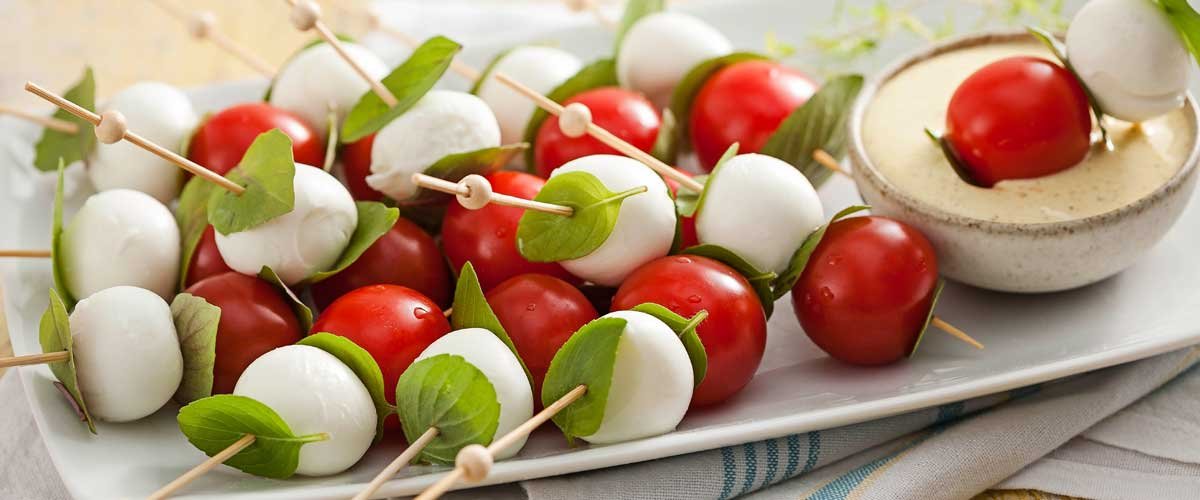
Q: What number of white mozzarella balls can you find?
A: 14